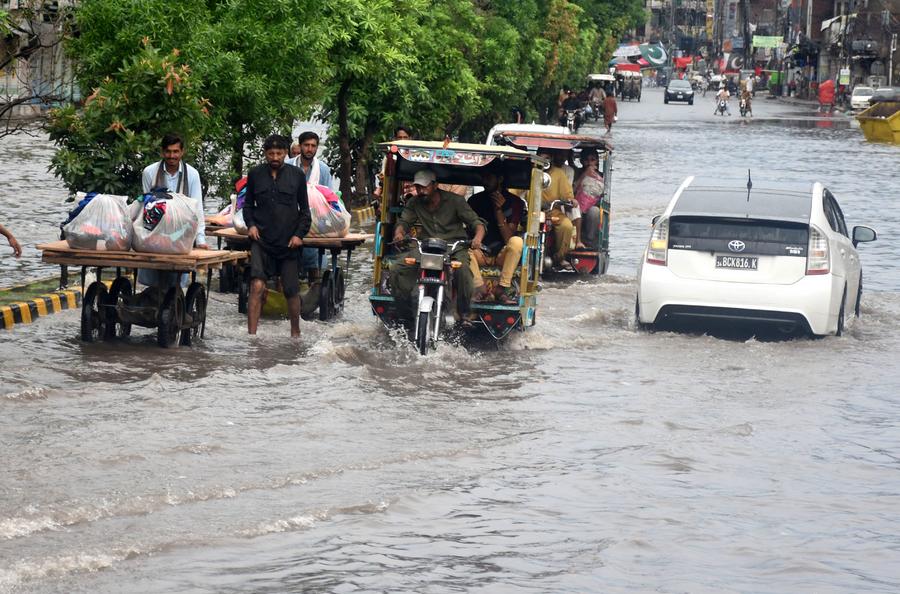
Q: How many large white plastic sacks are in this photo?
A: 4